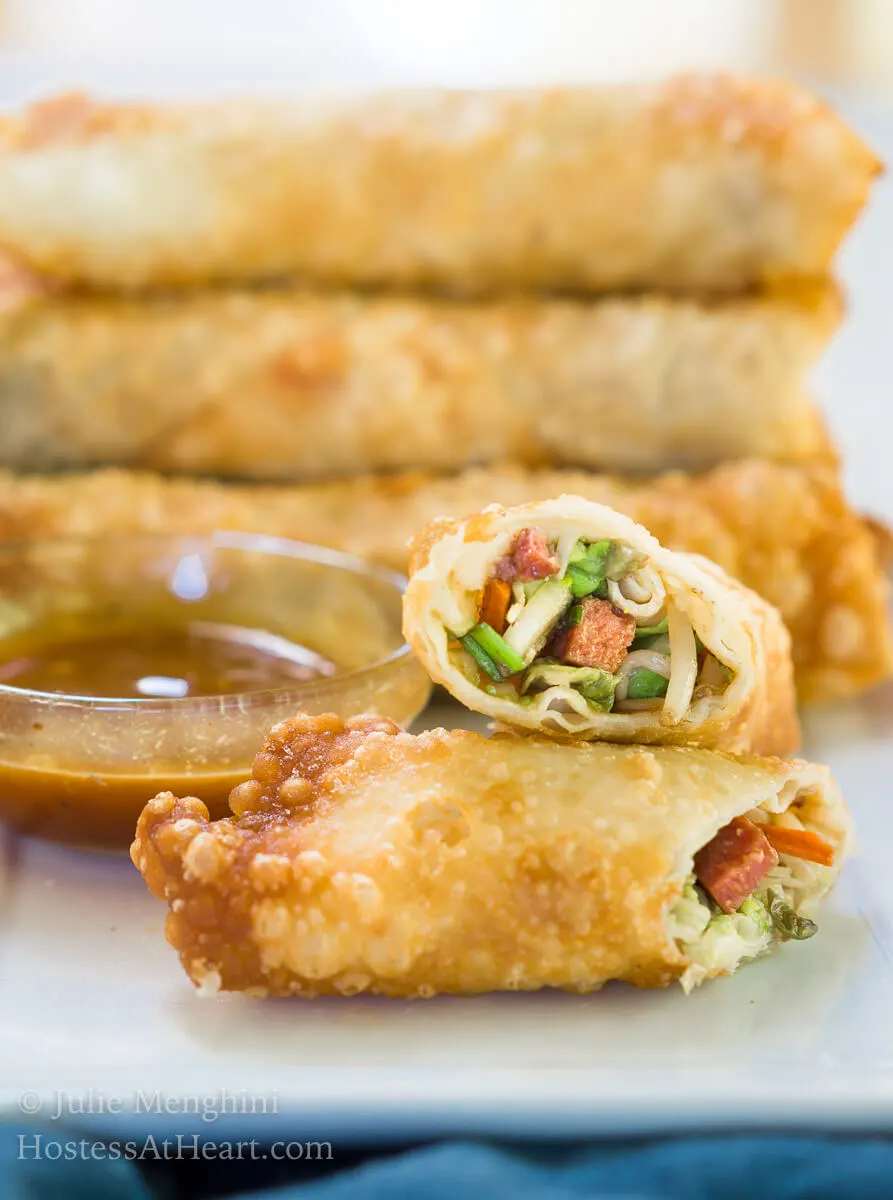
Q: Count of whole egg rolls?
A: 3